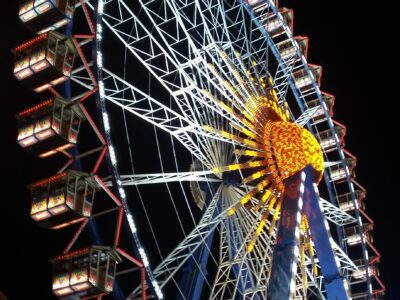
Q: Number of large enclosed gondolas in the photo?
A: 5